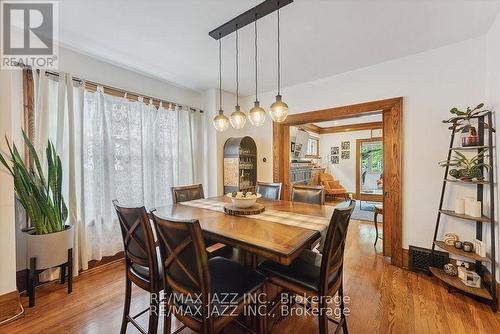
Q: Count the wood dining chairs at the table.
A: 6